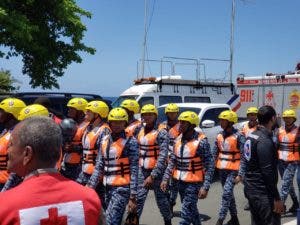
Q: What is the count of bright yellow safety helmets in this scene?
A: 12